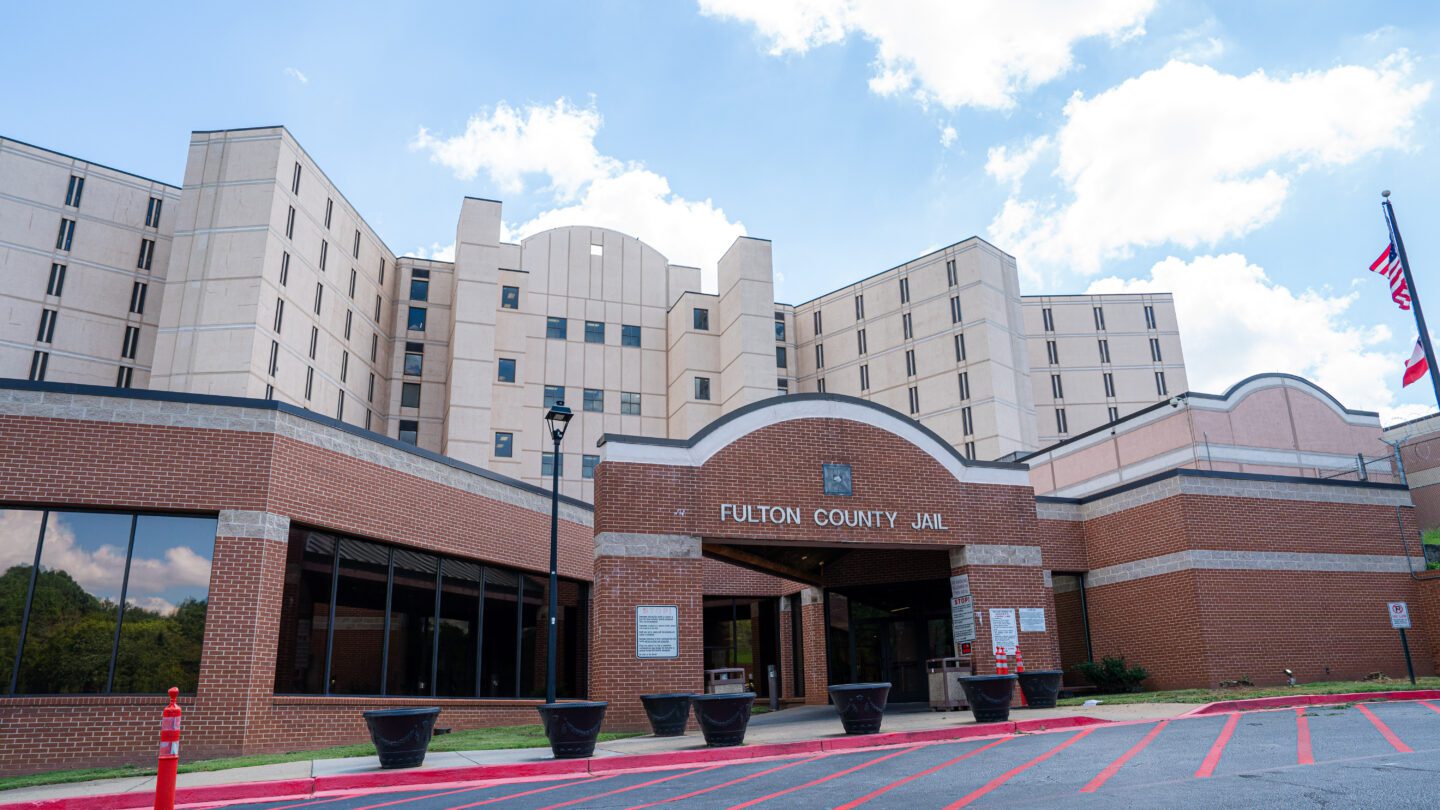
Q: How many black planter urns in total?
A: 7